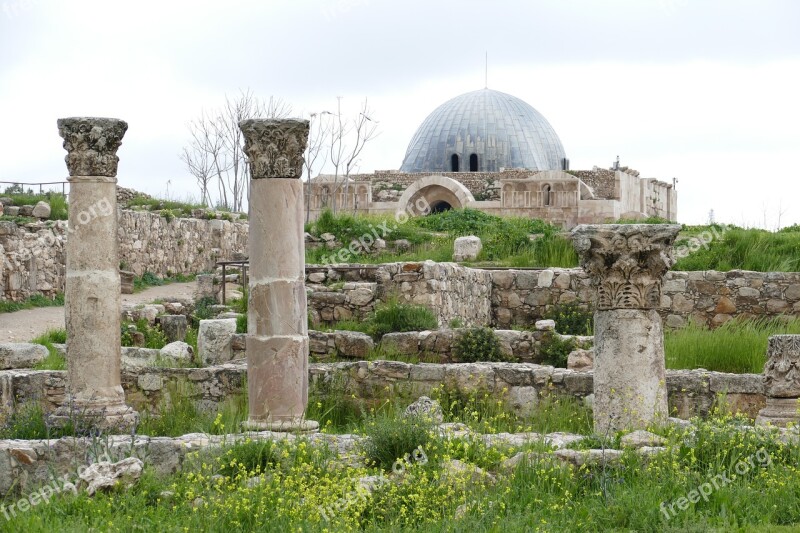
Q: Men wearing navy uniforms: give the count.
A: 0